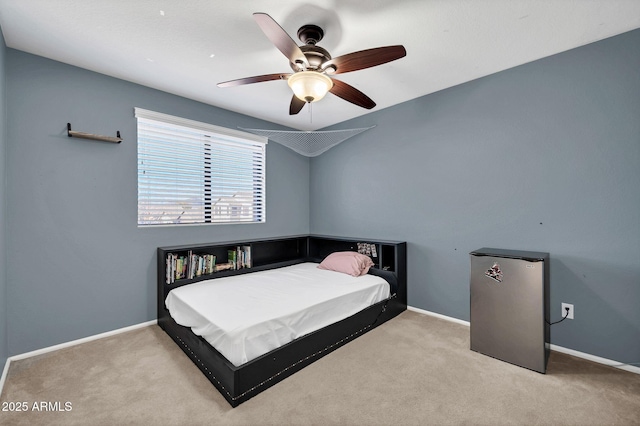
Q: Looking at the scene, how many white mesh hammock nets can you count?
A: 1